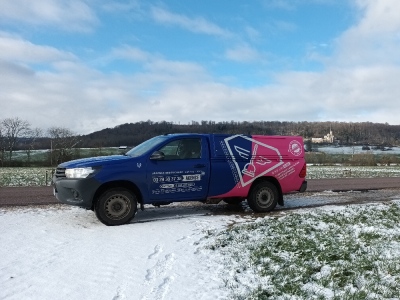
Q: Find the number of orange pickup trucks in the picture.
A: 0